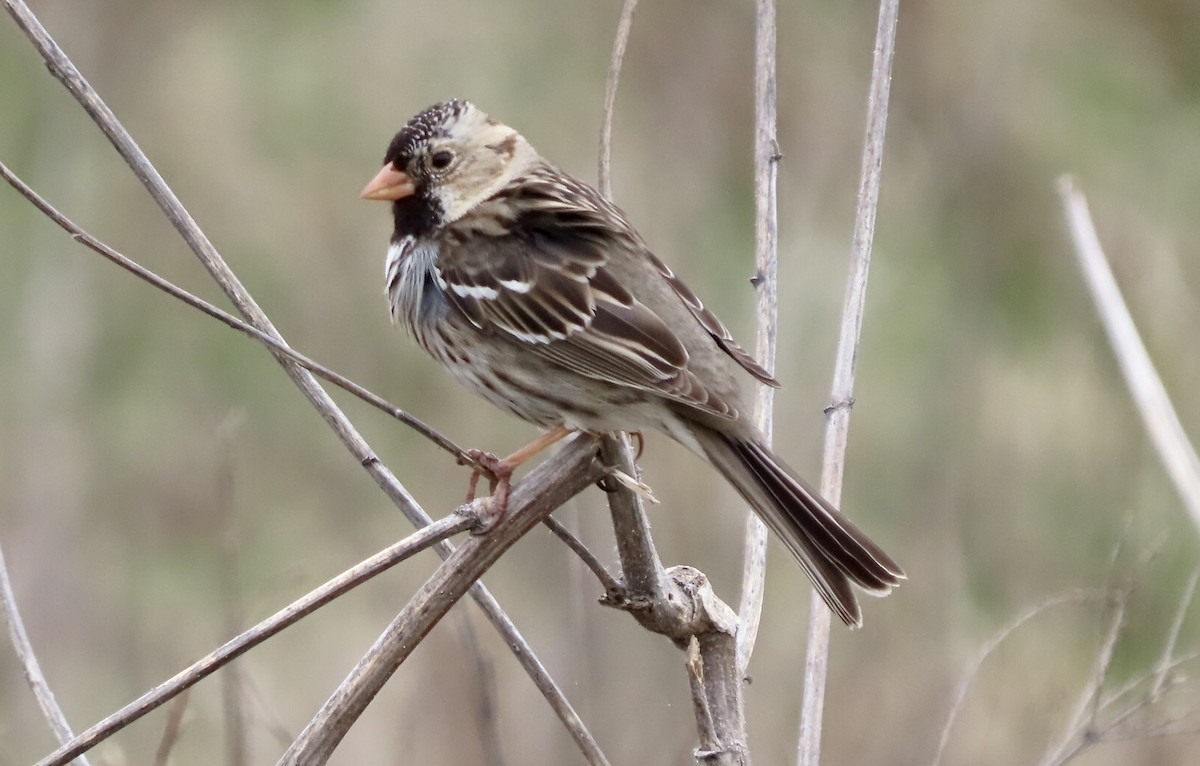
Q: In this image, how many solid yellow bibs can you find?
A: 0